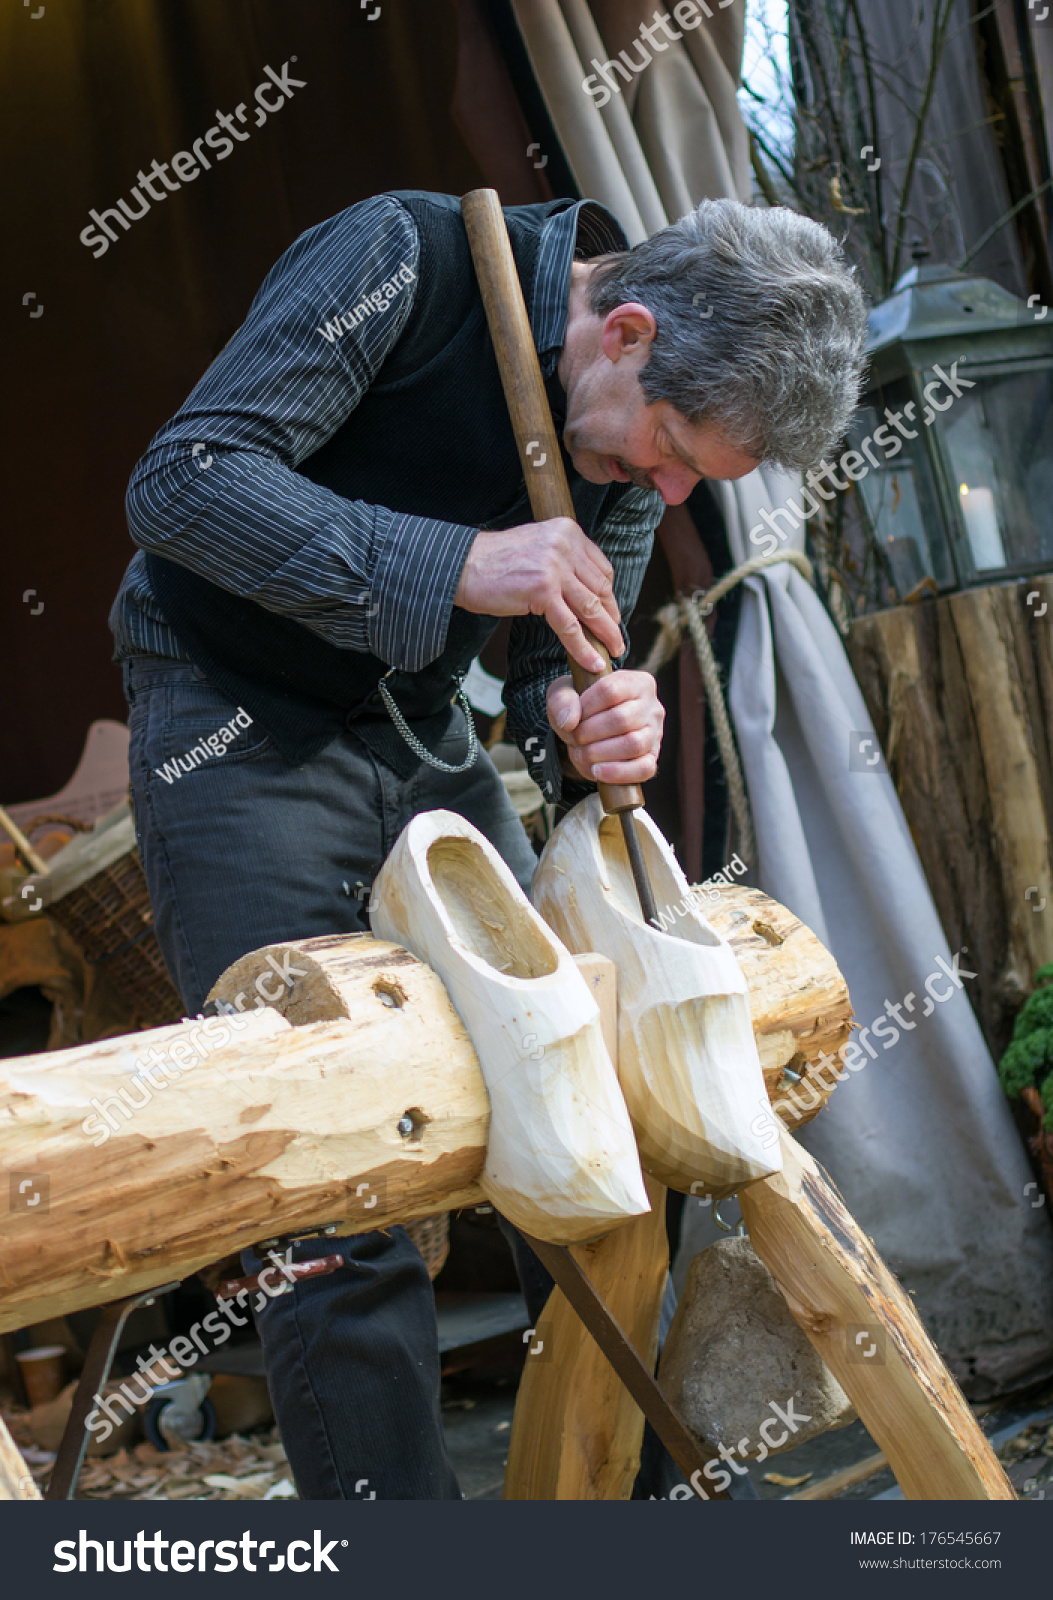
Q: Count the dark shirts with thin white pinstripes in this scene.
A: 1